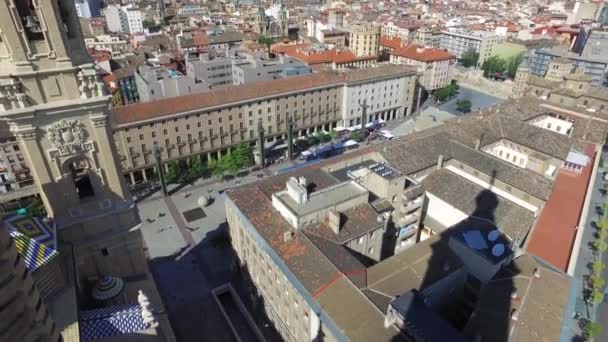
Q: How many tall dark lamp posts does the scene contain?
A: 4